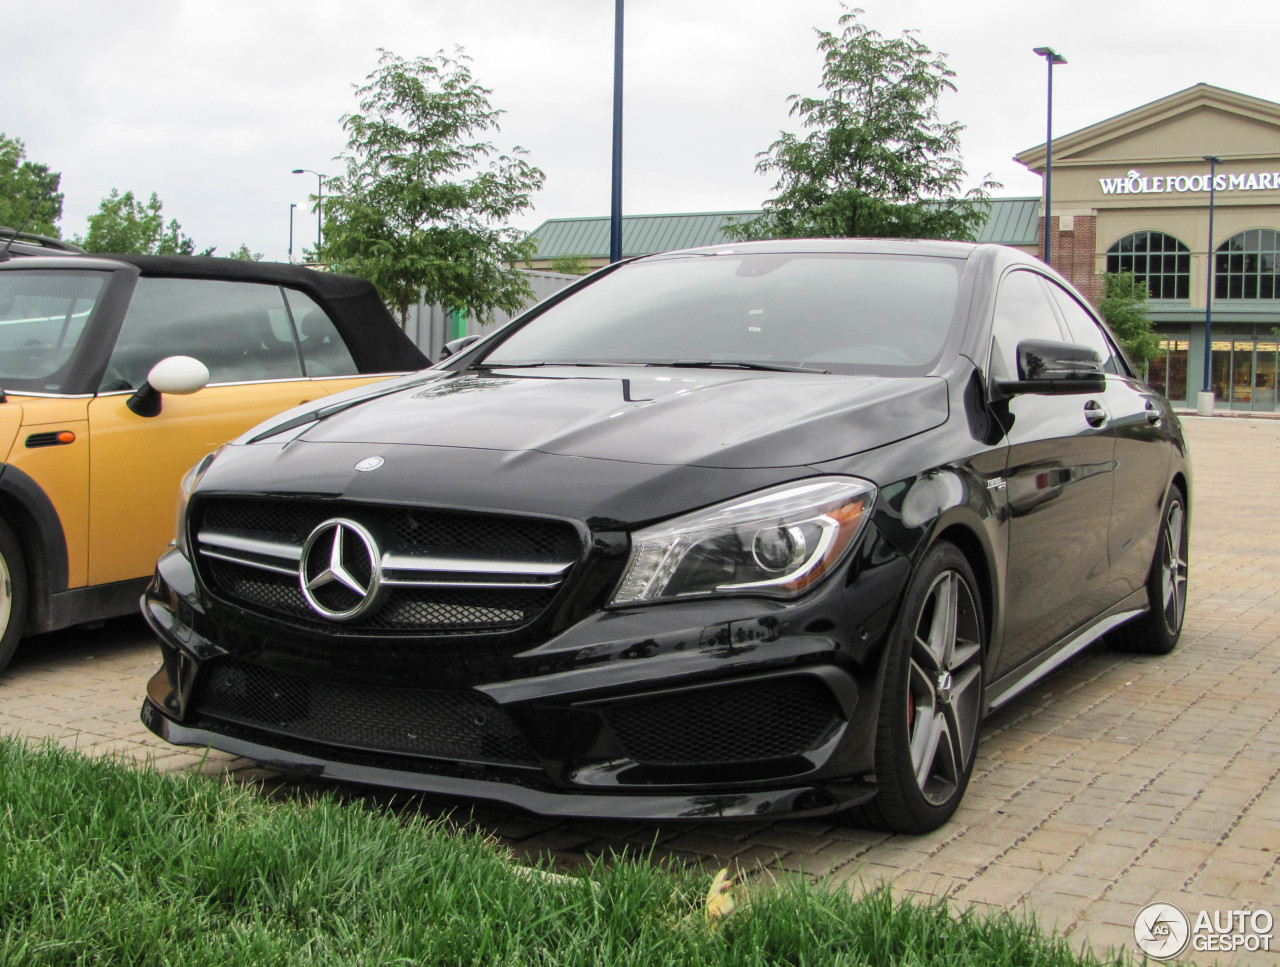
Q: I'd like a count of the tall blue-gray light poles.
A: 3